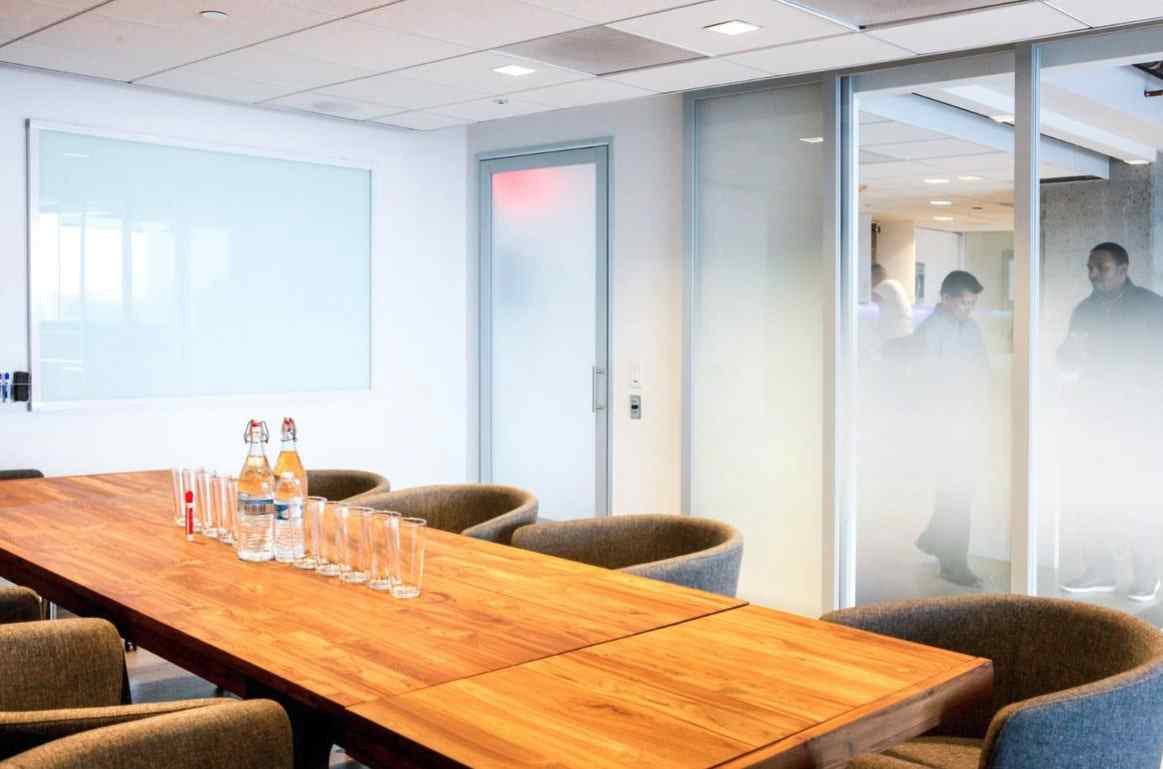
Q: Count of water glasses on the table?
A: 10